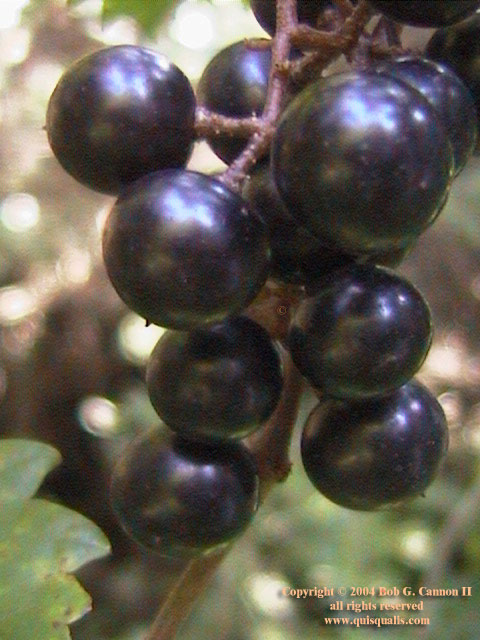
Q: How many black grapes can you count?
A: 13